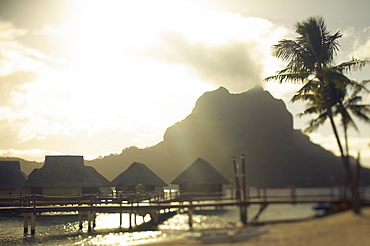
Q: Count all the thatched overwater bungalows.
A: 4